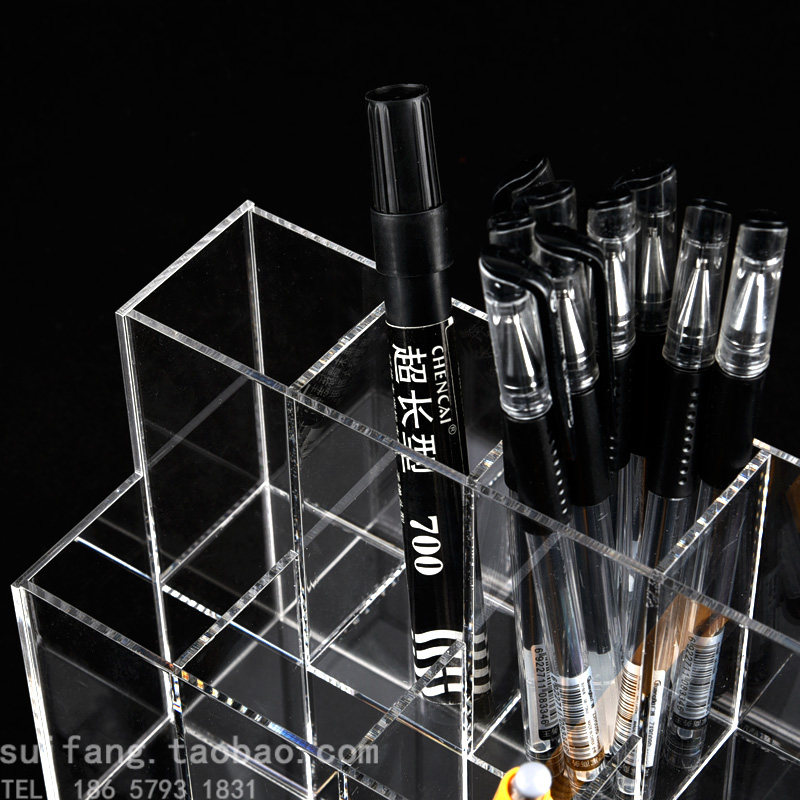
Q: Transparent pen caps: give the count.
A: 9